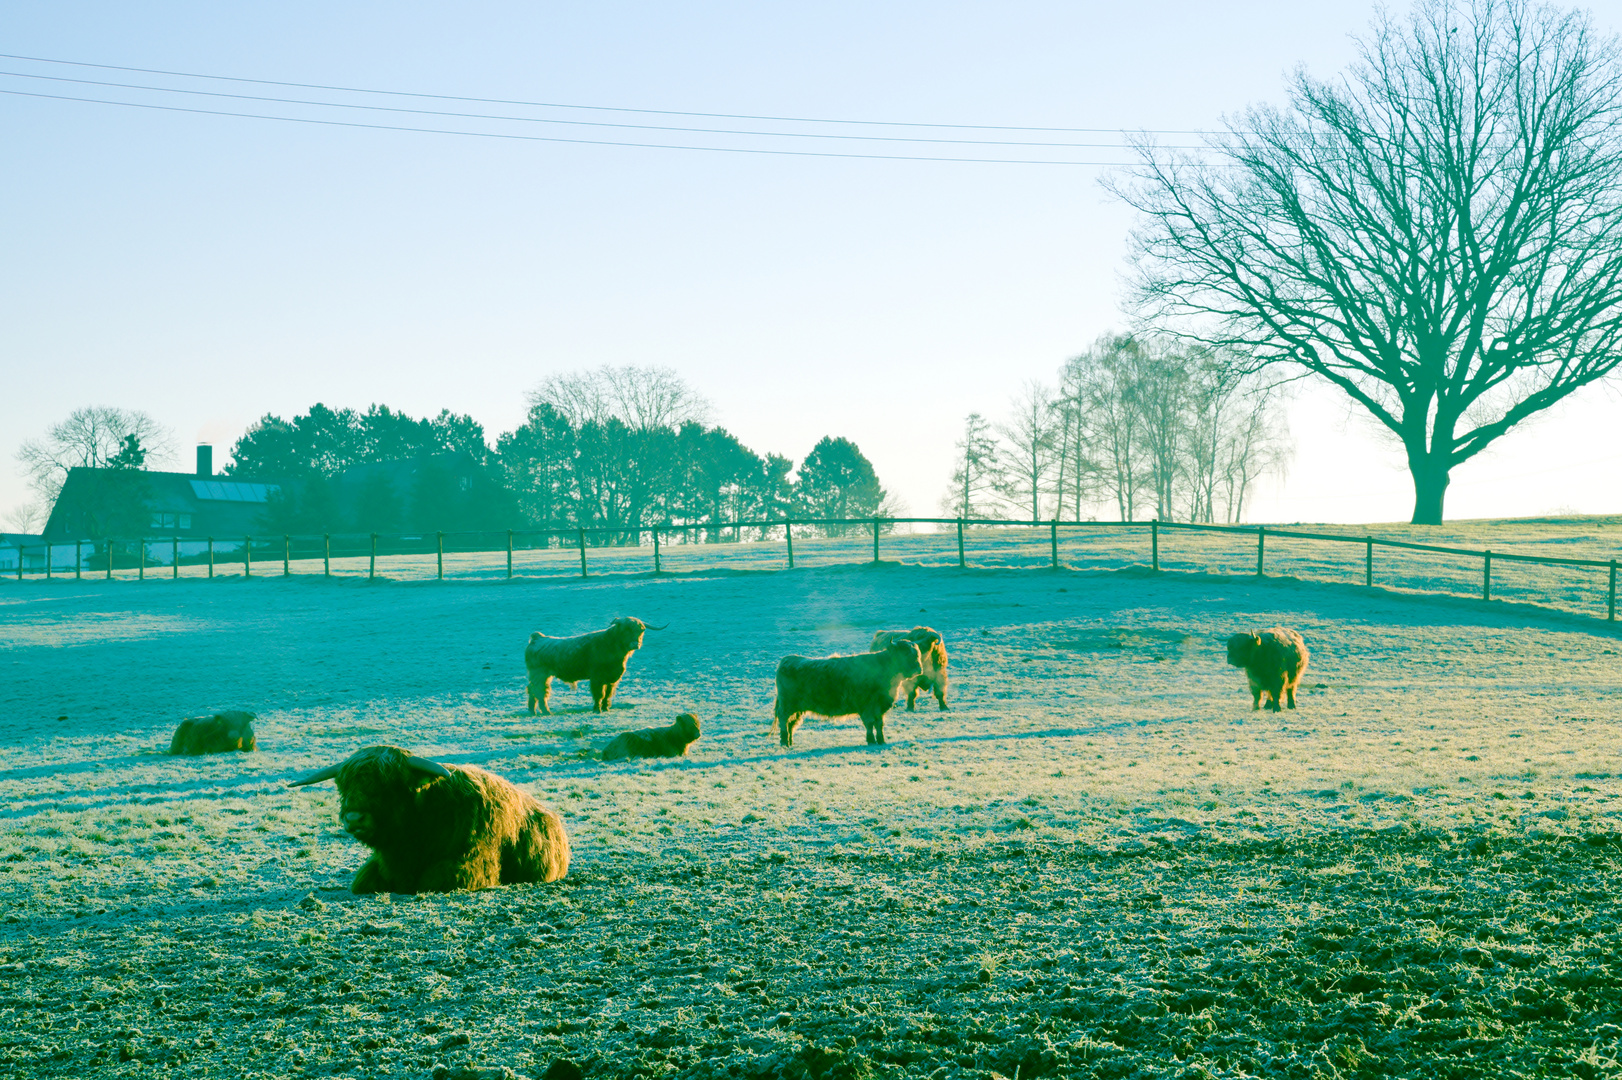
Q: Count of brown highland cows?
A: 7